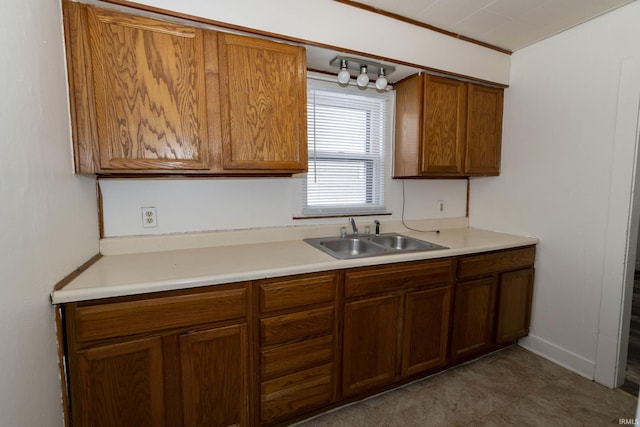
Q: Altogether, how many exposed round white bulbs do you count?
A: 3